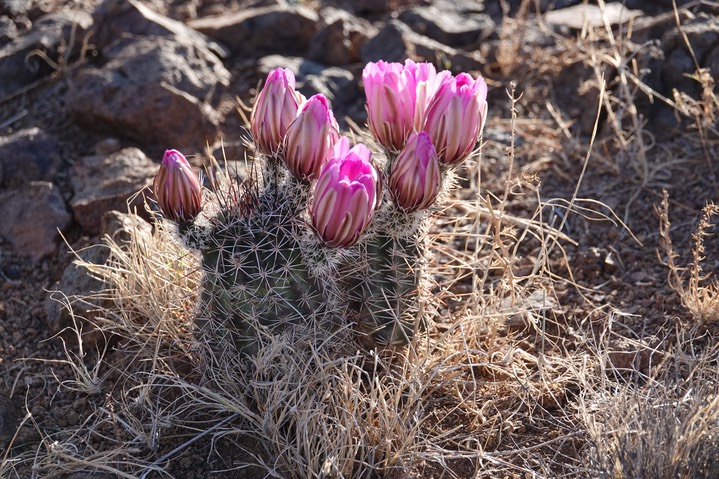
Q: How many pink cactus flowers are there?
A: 7